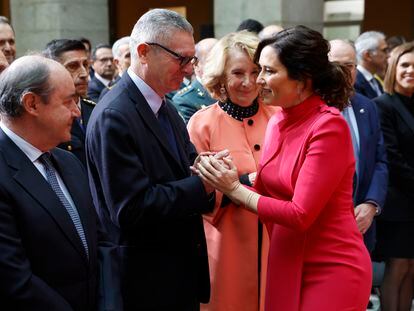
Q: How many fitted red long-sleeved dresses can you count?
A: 1